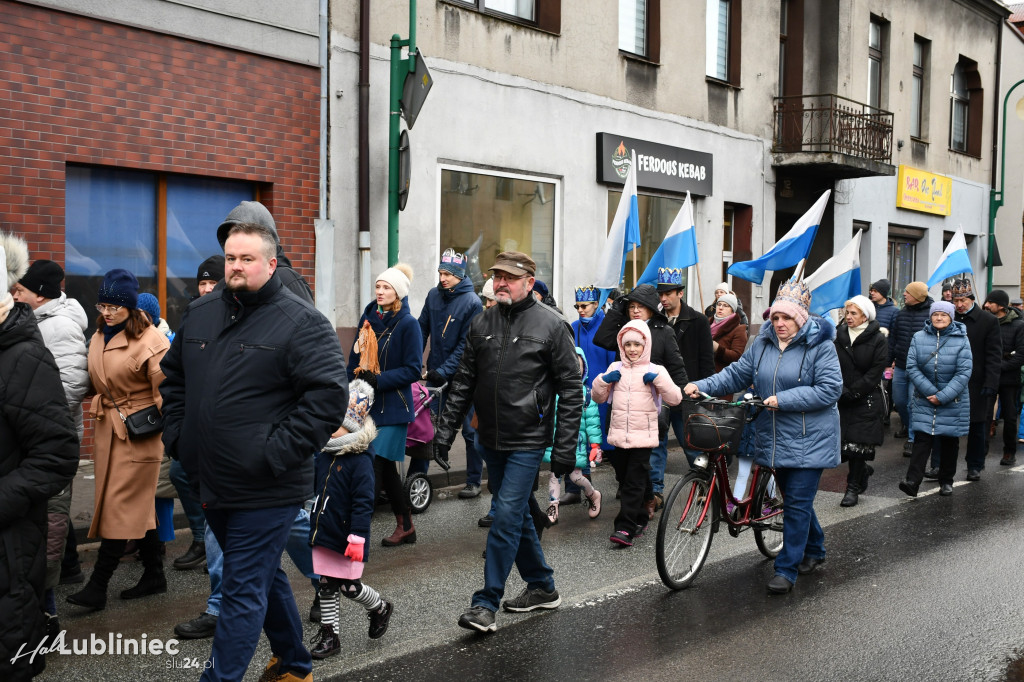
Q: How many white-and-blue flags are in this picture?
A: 5